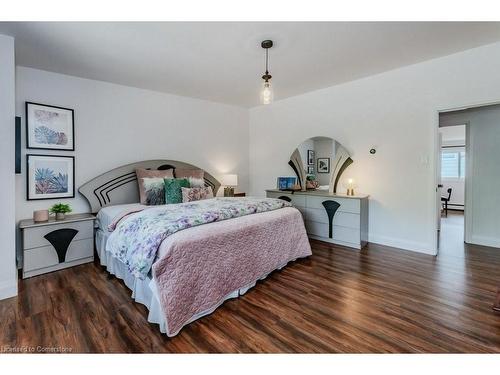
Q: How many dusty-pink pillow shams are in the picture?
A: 2